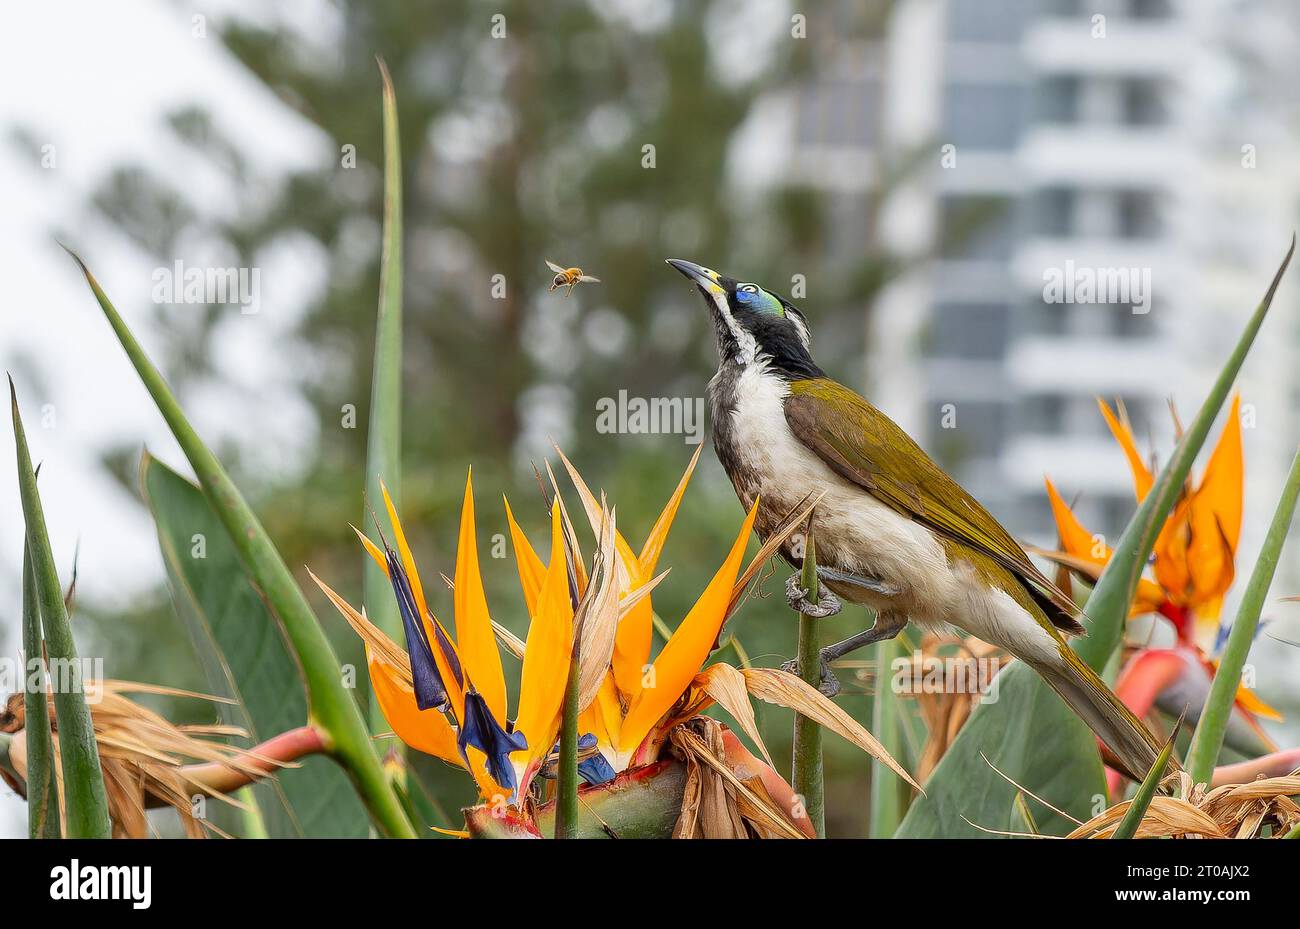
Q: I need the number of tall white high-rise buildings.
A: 1